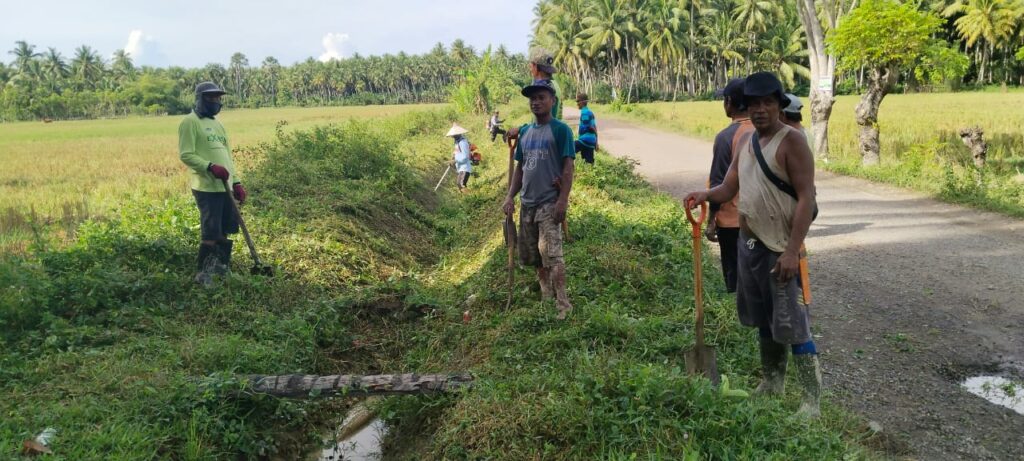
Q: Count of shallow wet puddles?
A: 2